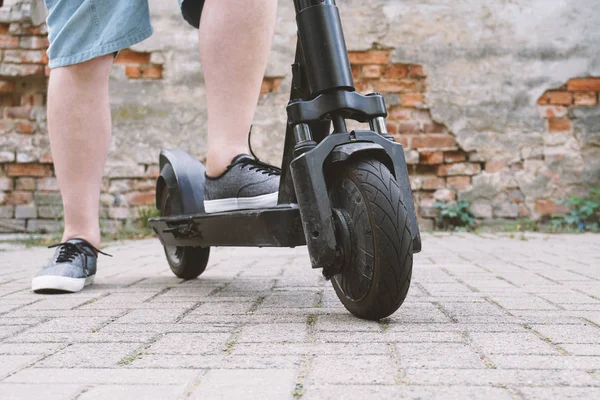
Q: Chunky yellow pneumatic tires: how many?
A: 0